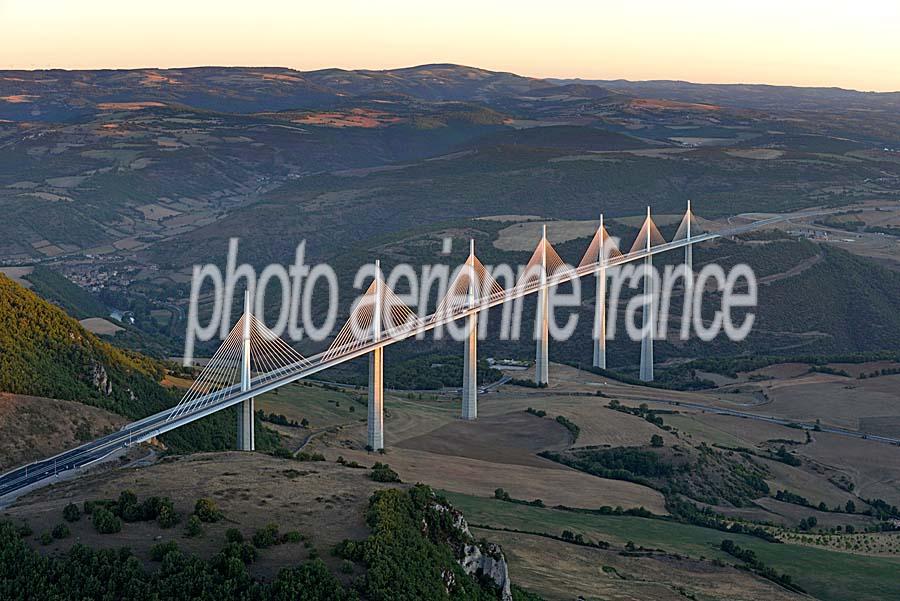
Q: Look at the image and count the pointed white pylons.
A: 7